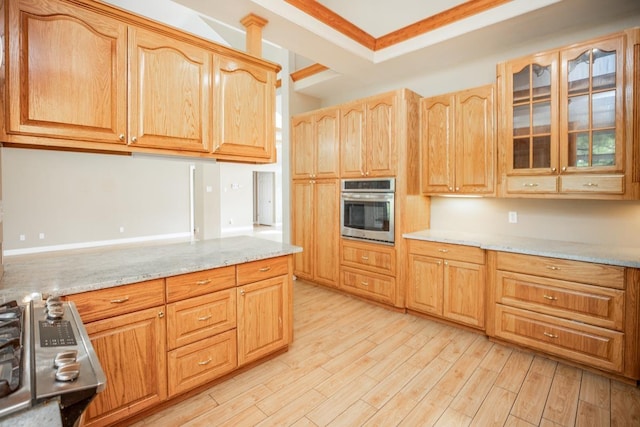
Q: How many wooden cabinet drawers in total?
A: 13